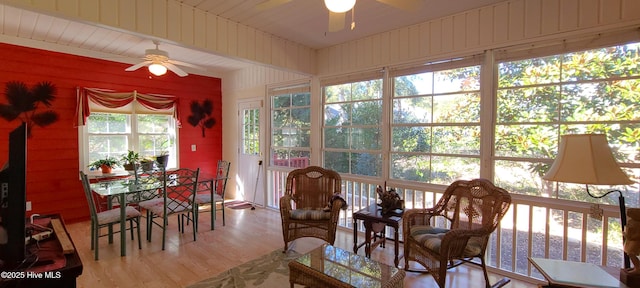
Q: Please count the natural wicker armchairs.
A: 2